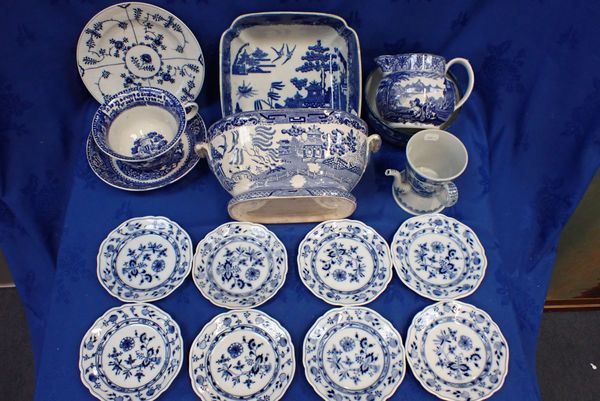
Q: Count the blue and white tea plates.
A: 8